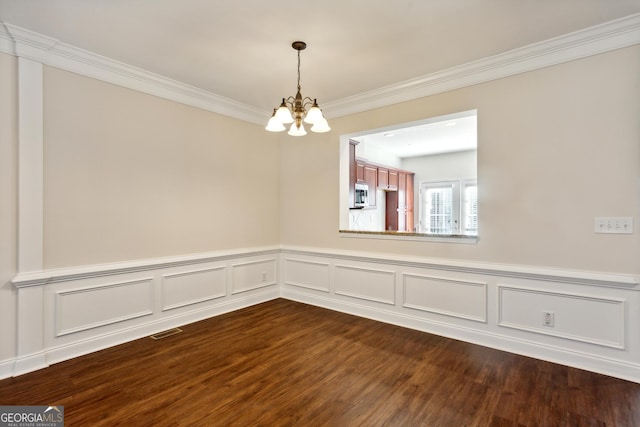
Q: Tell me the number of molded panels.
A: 7